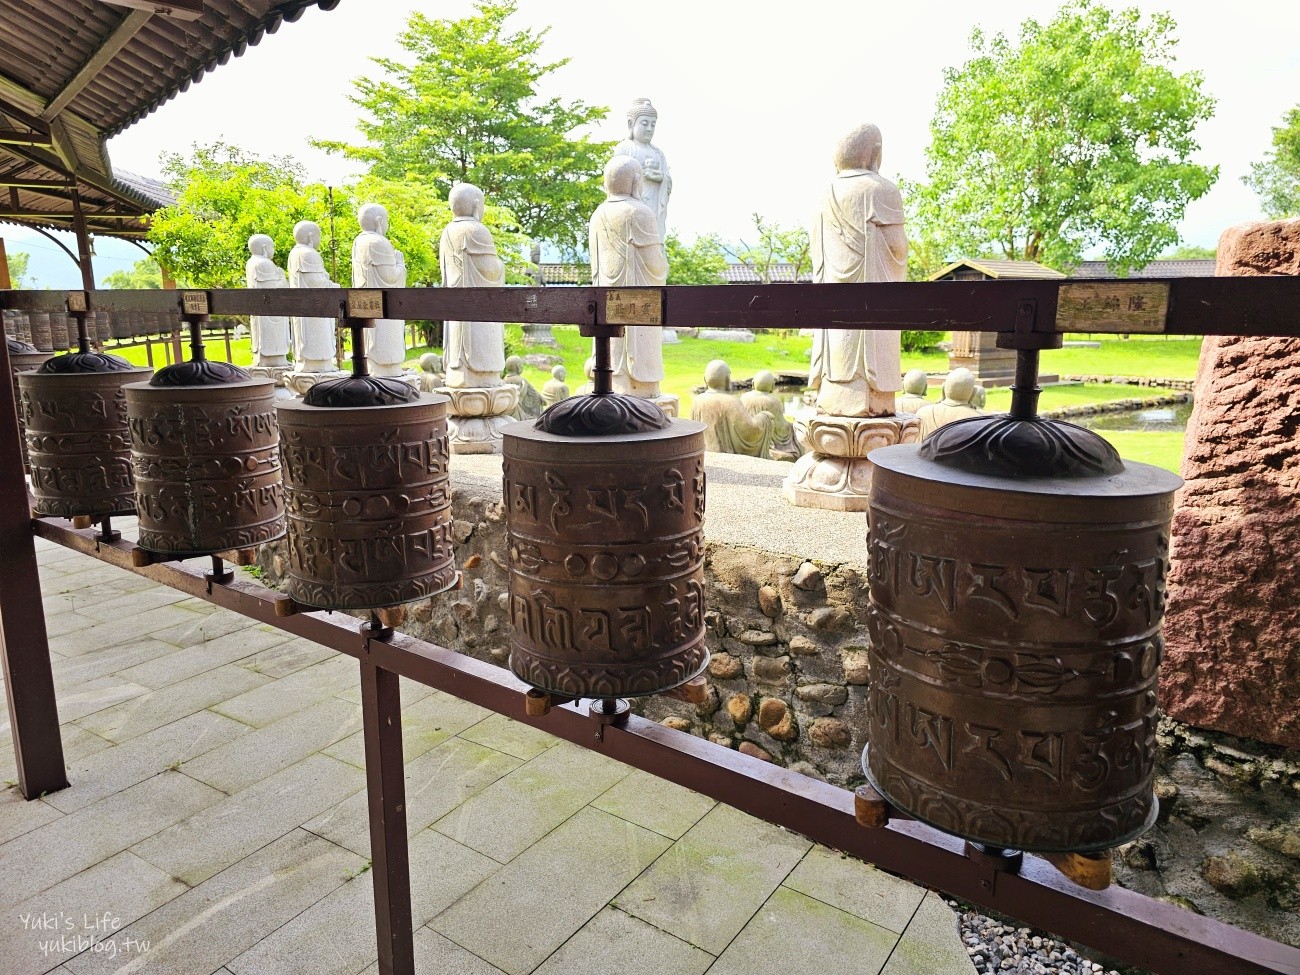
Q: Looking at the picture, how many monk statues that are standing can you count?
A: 6